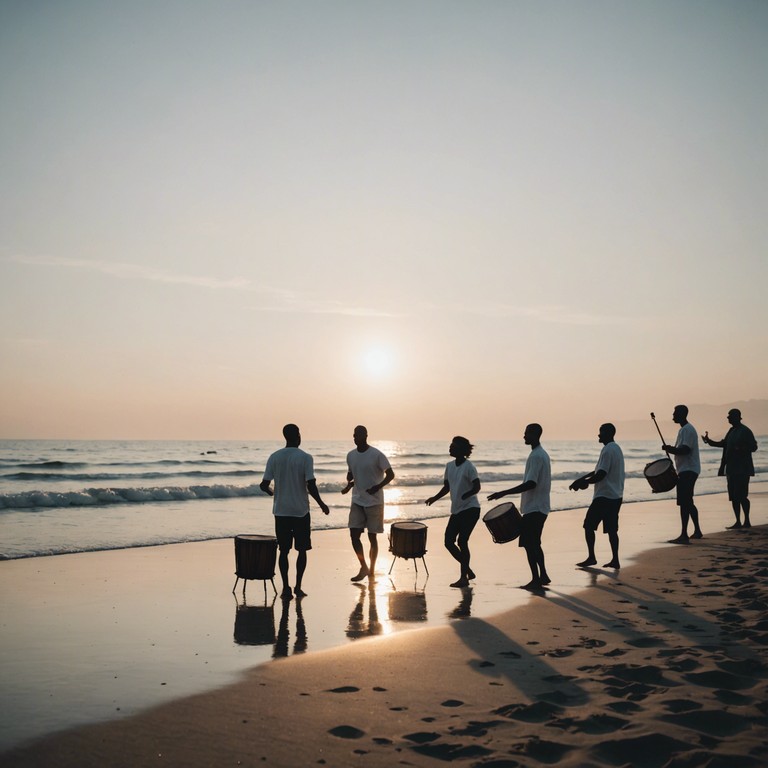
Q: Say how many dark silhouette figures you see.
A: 7